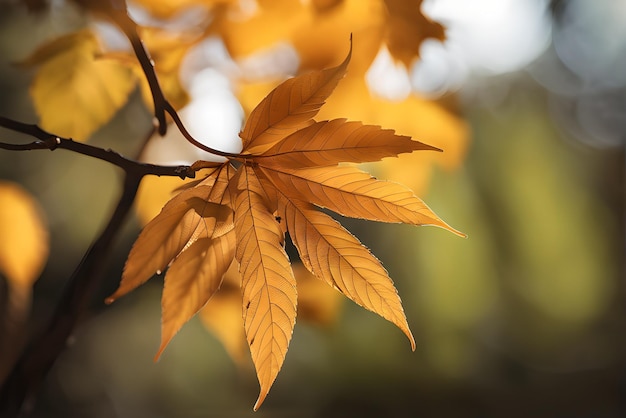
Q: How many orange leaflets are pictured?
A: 7